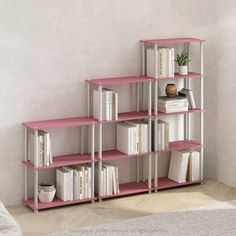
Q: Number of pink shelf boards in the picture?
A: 12